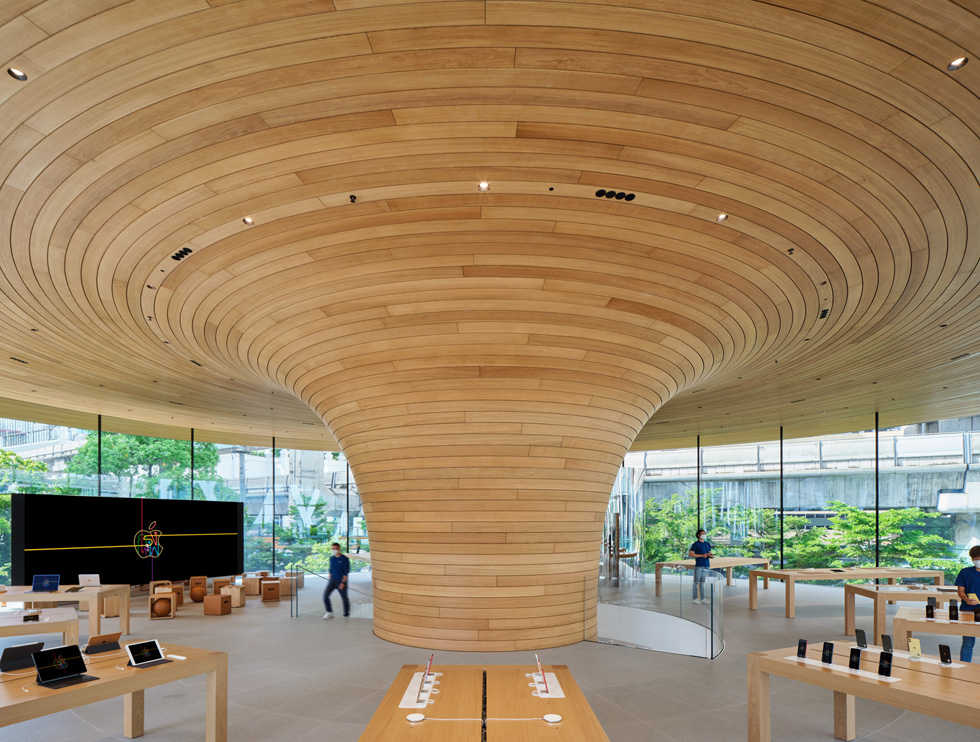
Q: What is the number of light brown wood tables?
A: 9